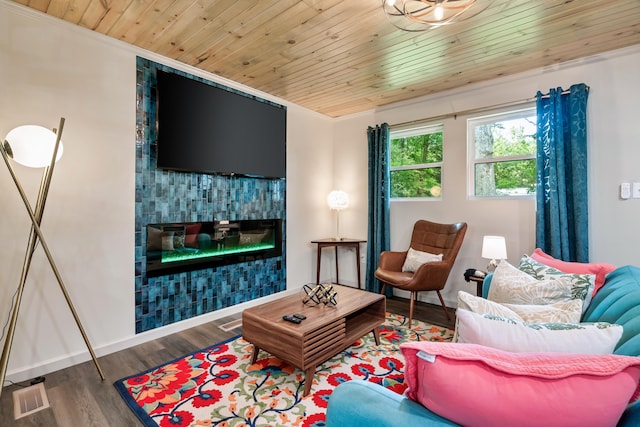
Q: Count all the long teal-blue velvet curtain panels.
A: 2